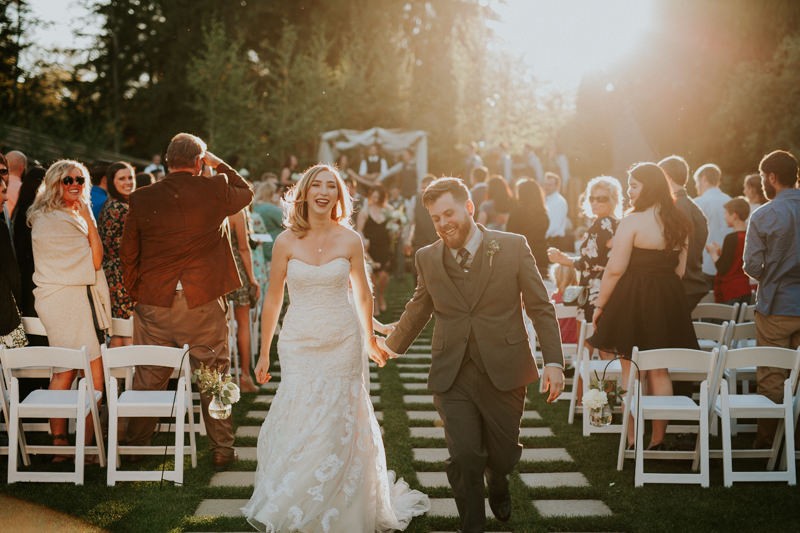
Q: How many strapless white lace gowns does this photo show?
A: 1